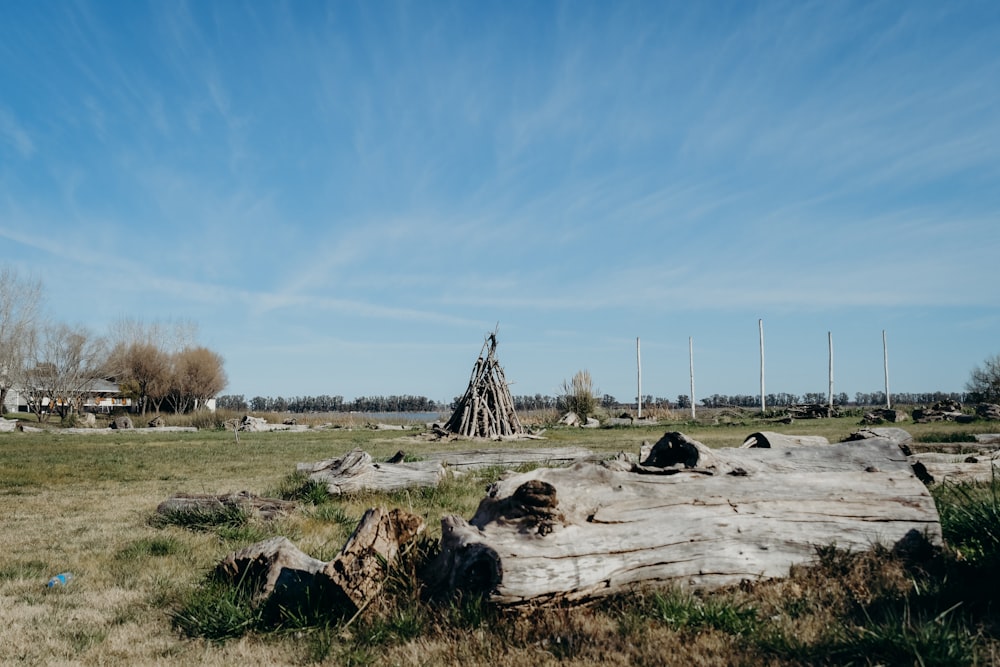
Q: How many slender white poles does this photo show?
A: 5